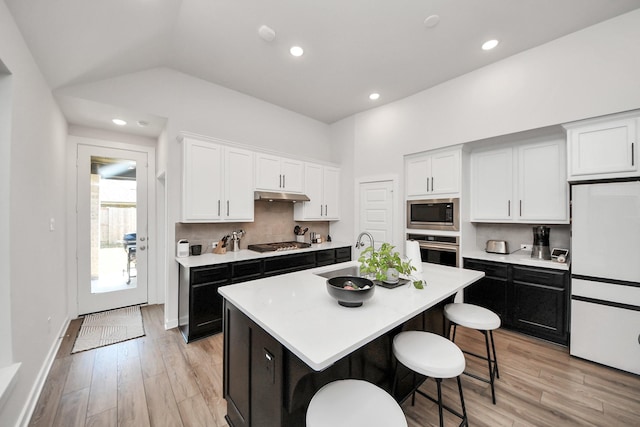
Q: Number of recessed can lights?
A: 4